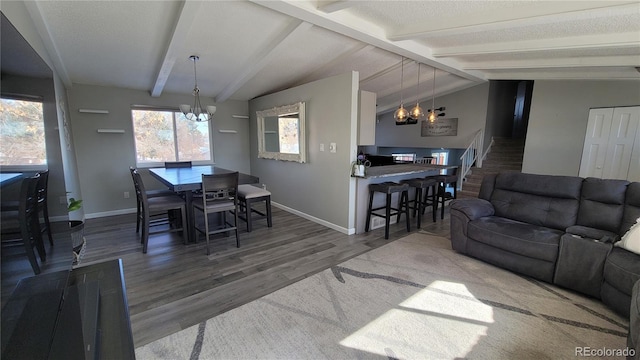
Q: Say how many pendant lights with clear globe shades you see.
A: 3